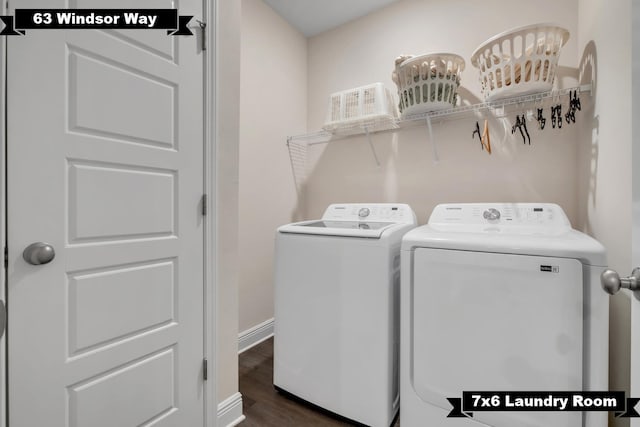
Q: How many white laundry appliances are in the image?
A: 2